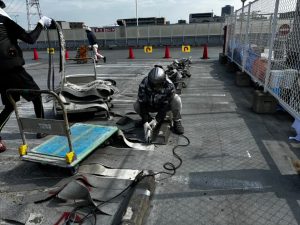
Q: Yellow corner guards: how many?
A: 2